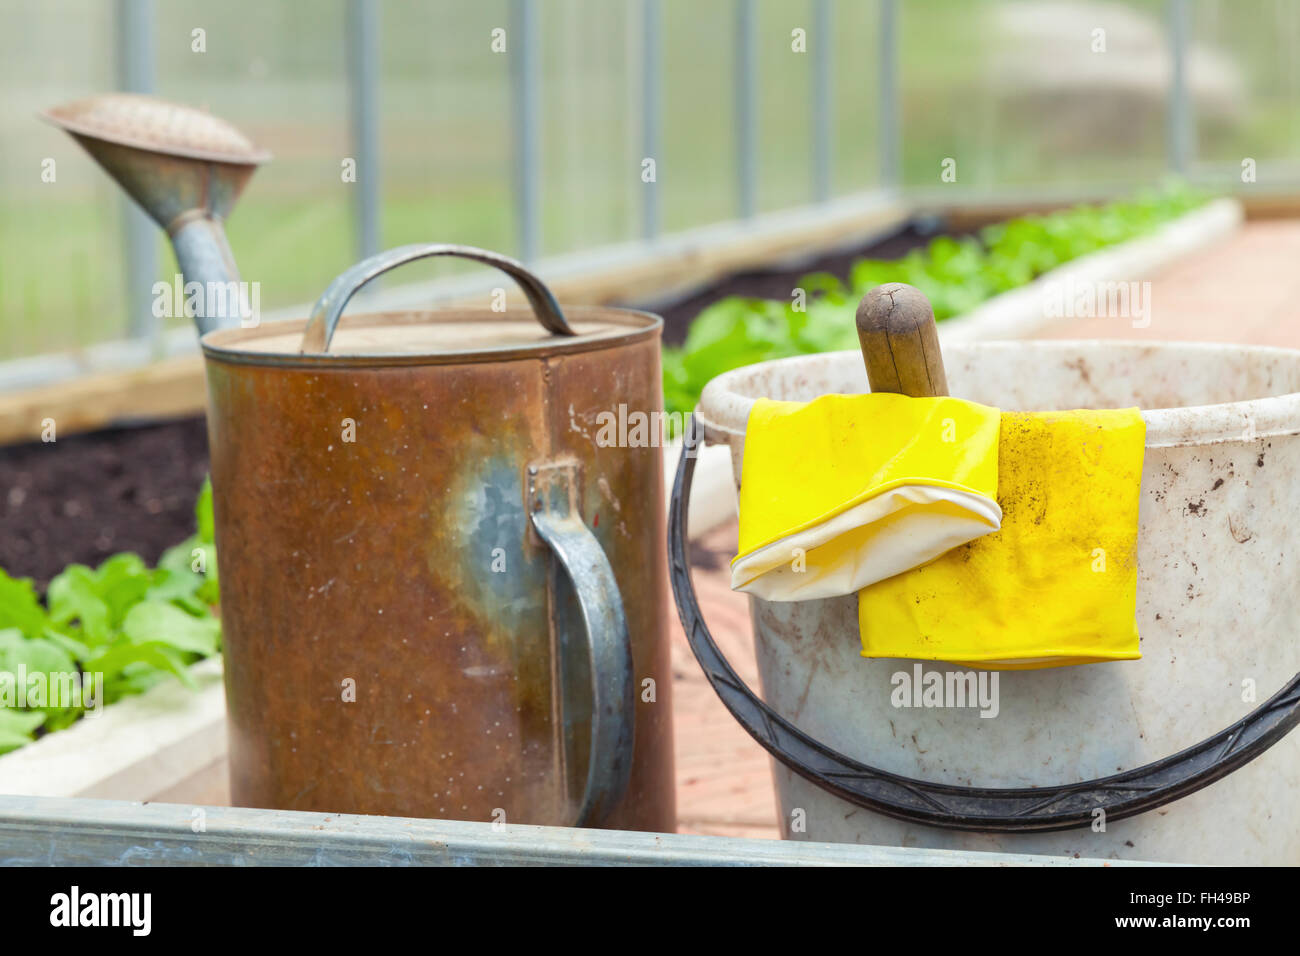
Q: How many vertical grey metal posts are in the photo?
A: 8